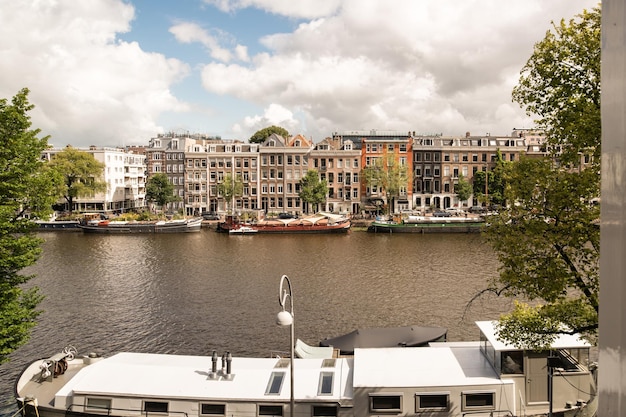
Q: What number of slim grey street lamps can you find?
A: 1